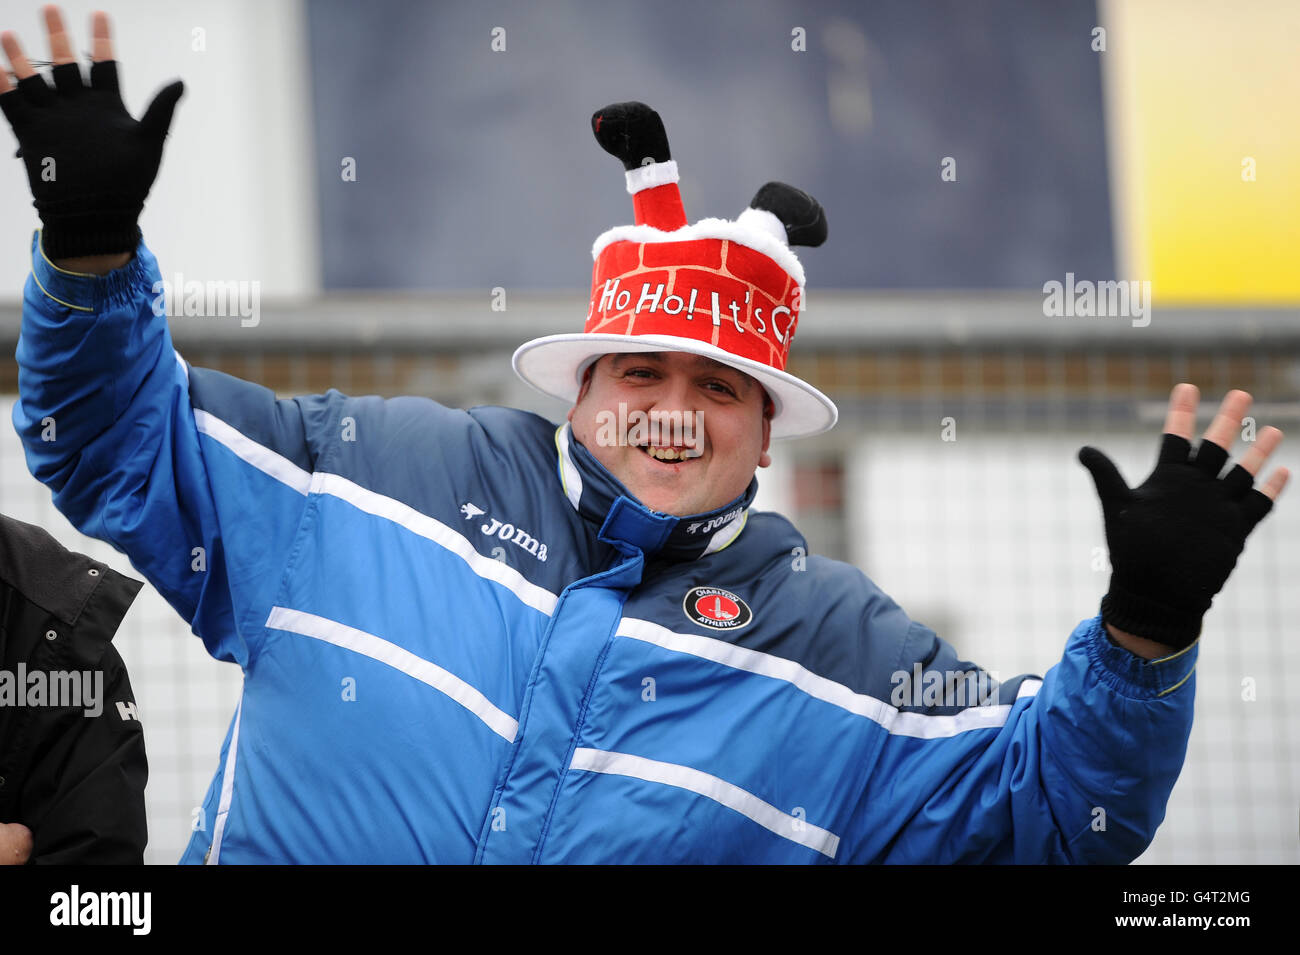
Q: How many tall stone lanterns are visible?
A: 0